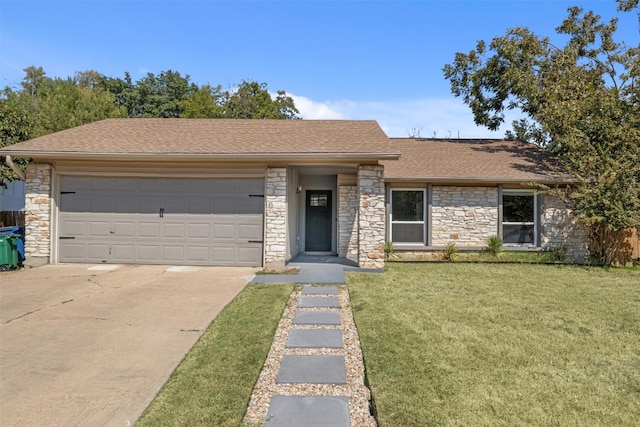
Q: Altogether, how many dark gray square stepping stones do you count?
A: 6